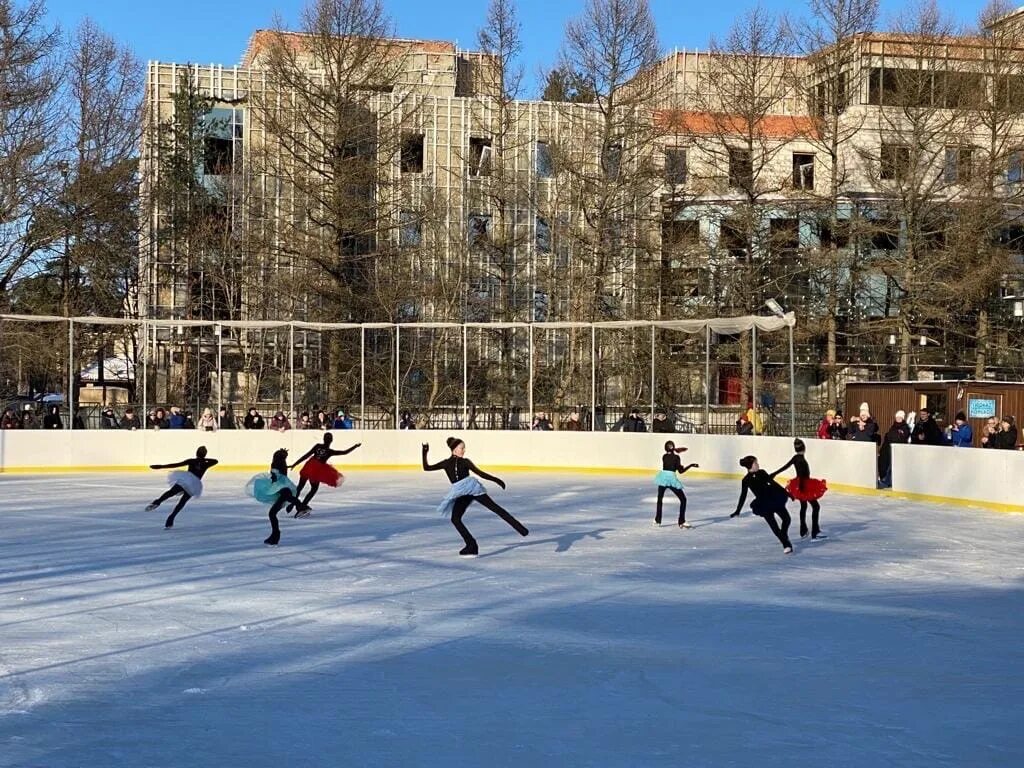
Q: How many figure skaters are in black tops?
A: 7